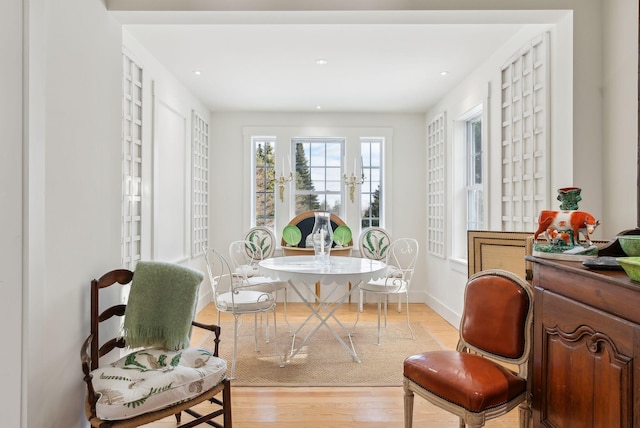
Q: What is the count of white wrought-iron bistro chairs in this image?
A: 3